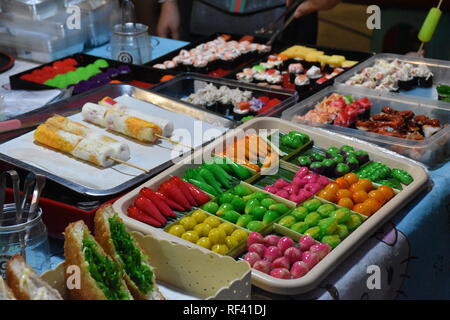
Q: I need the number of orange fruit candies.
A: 13